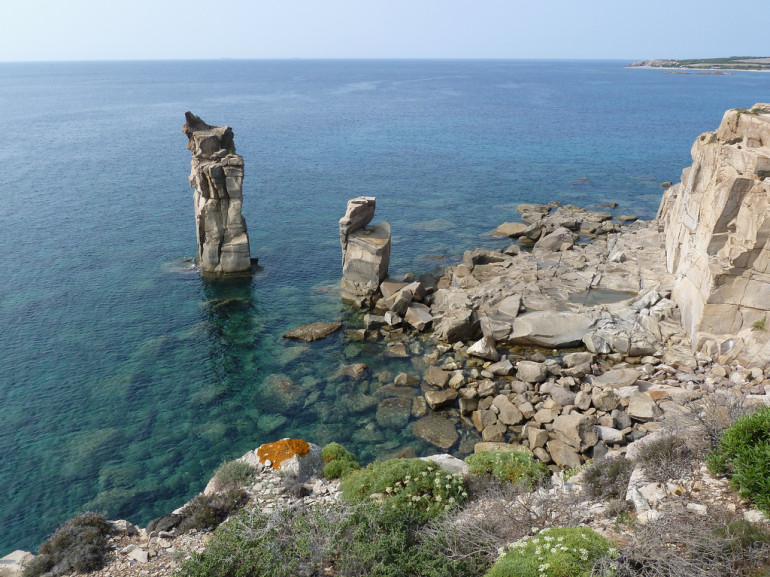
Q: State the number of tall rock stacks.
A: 2